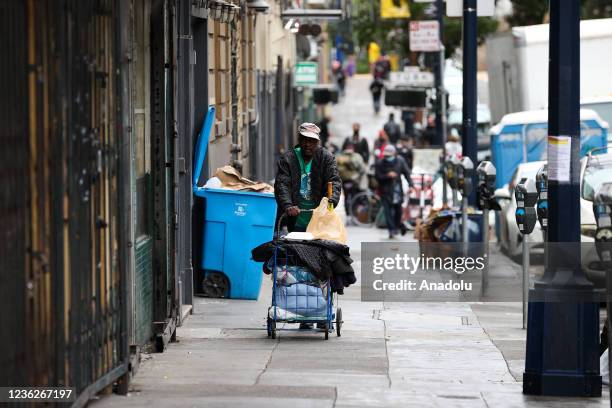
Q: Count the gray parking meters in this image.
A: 6